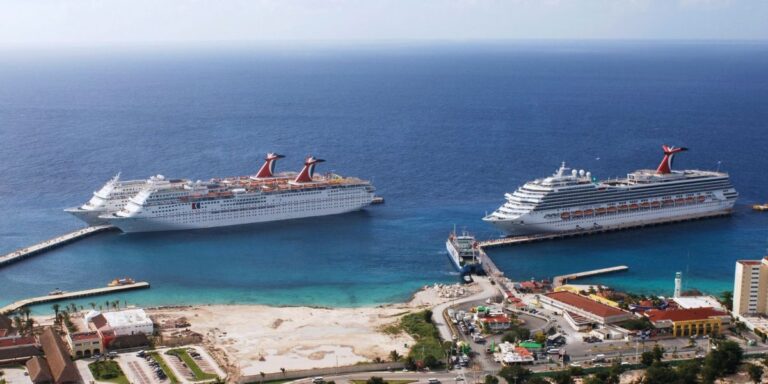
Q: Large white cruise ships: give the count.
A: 3